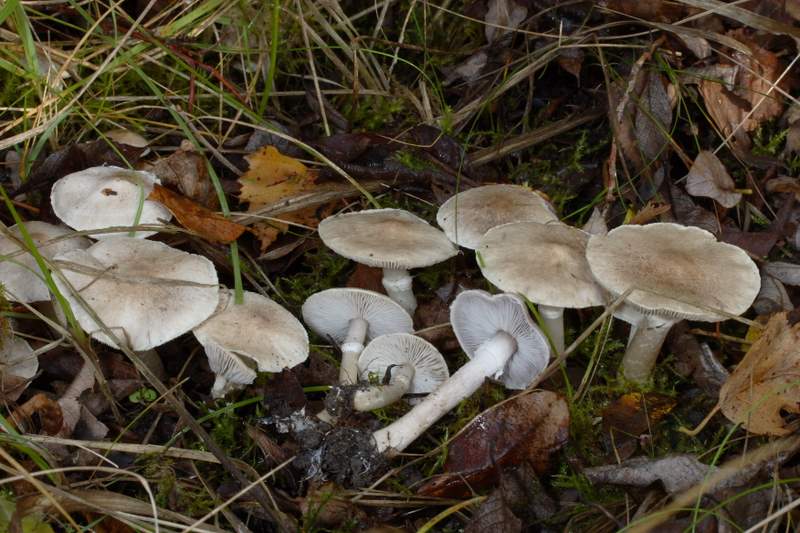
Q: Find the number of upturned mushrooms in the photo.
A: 3